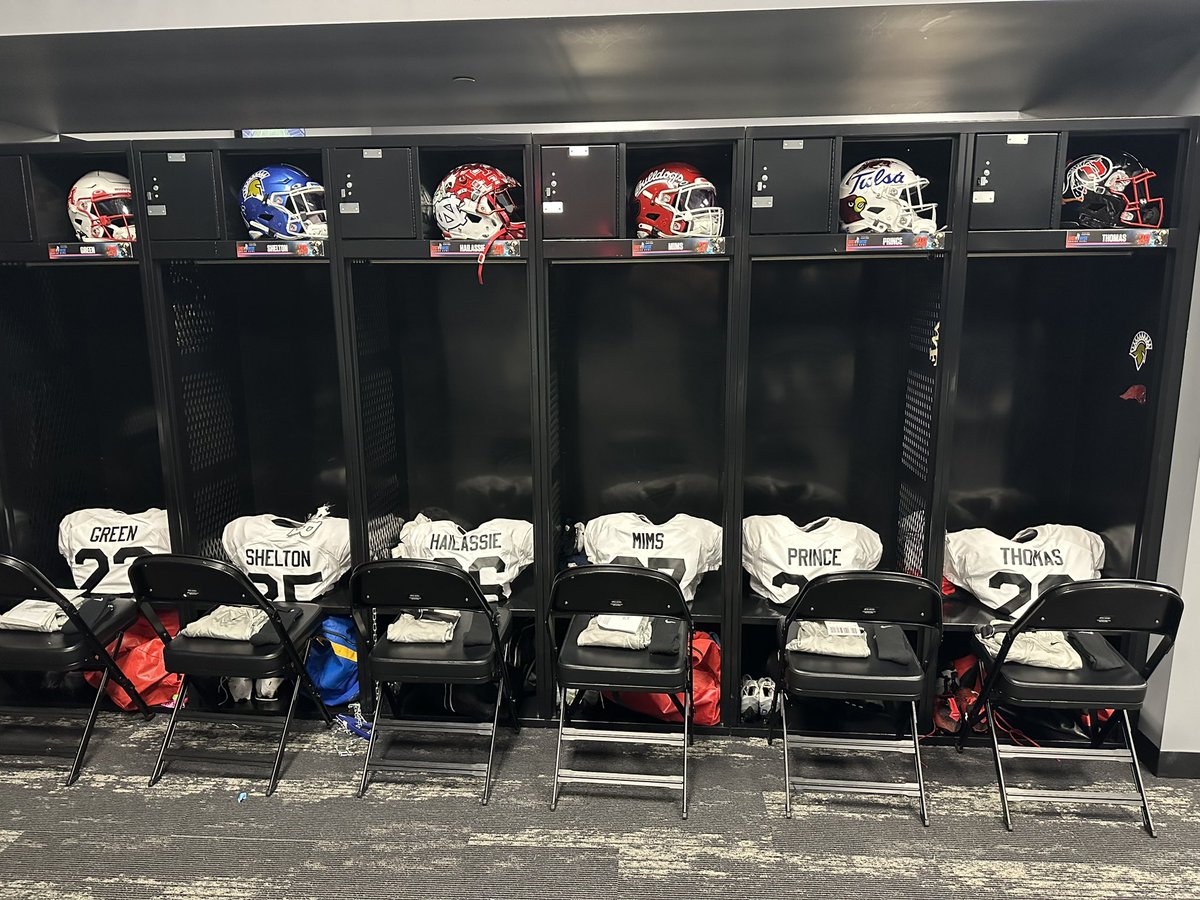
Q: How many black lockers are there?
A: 6